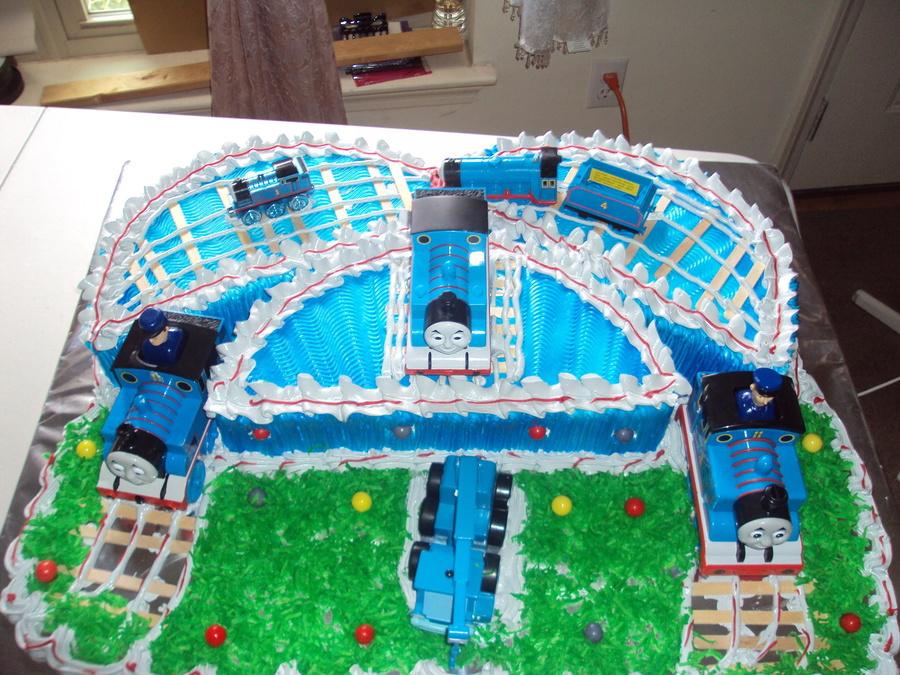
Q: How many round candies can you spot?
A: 15